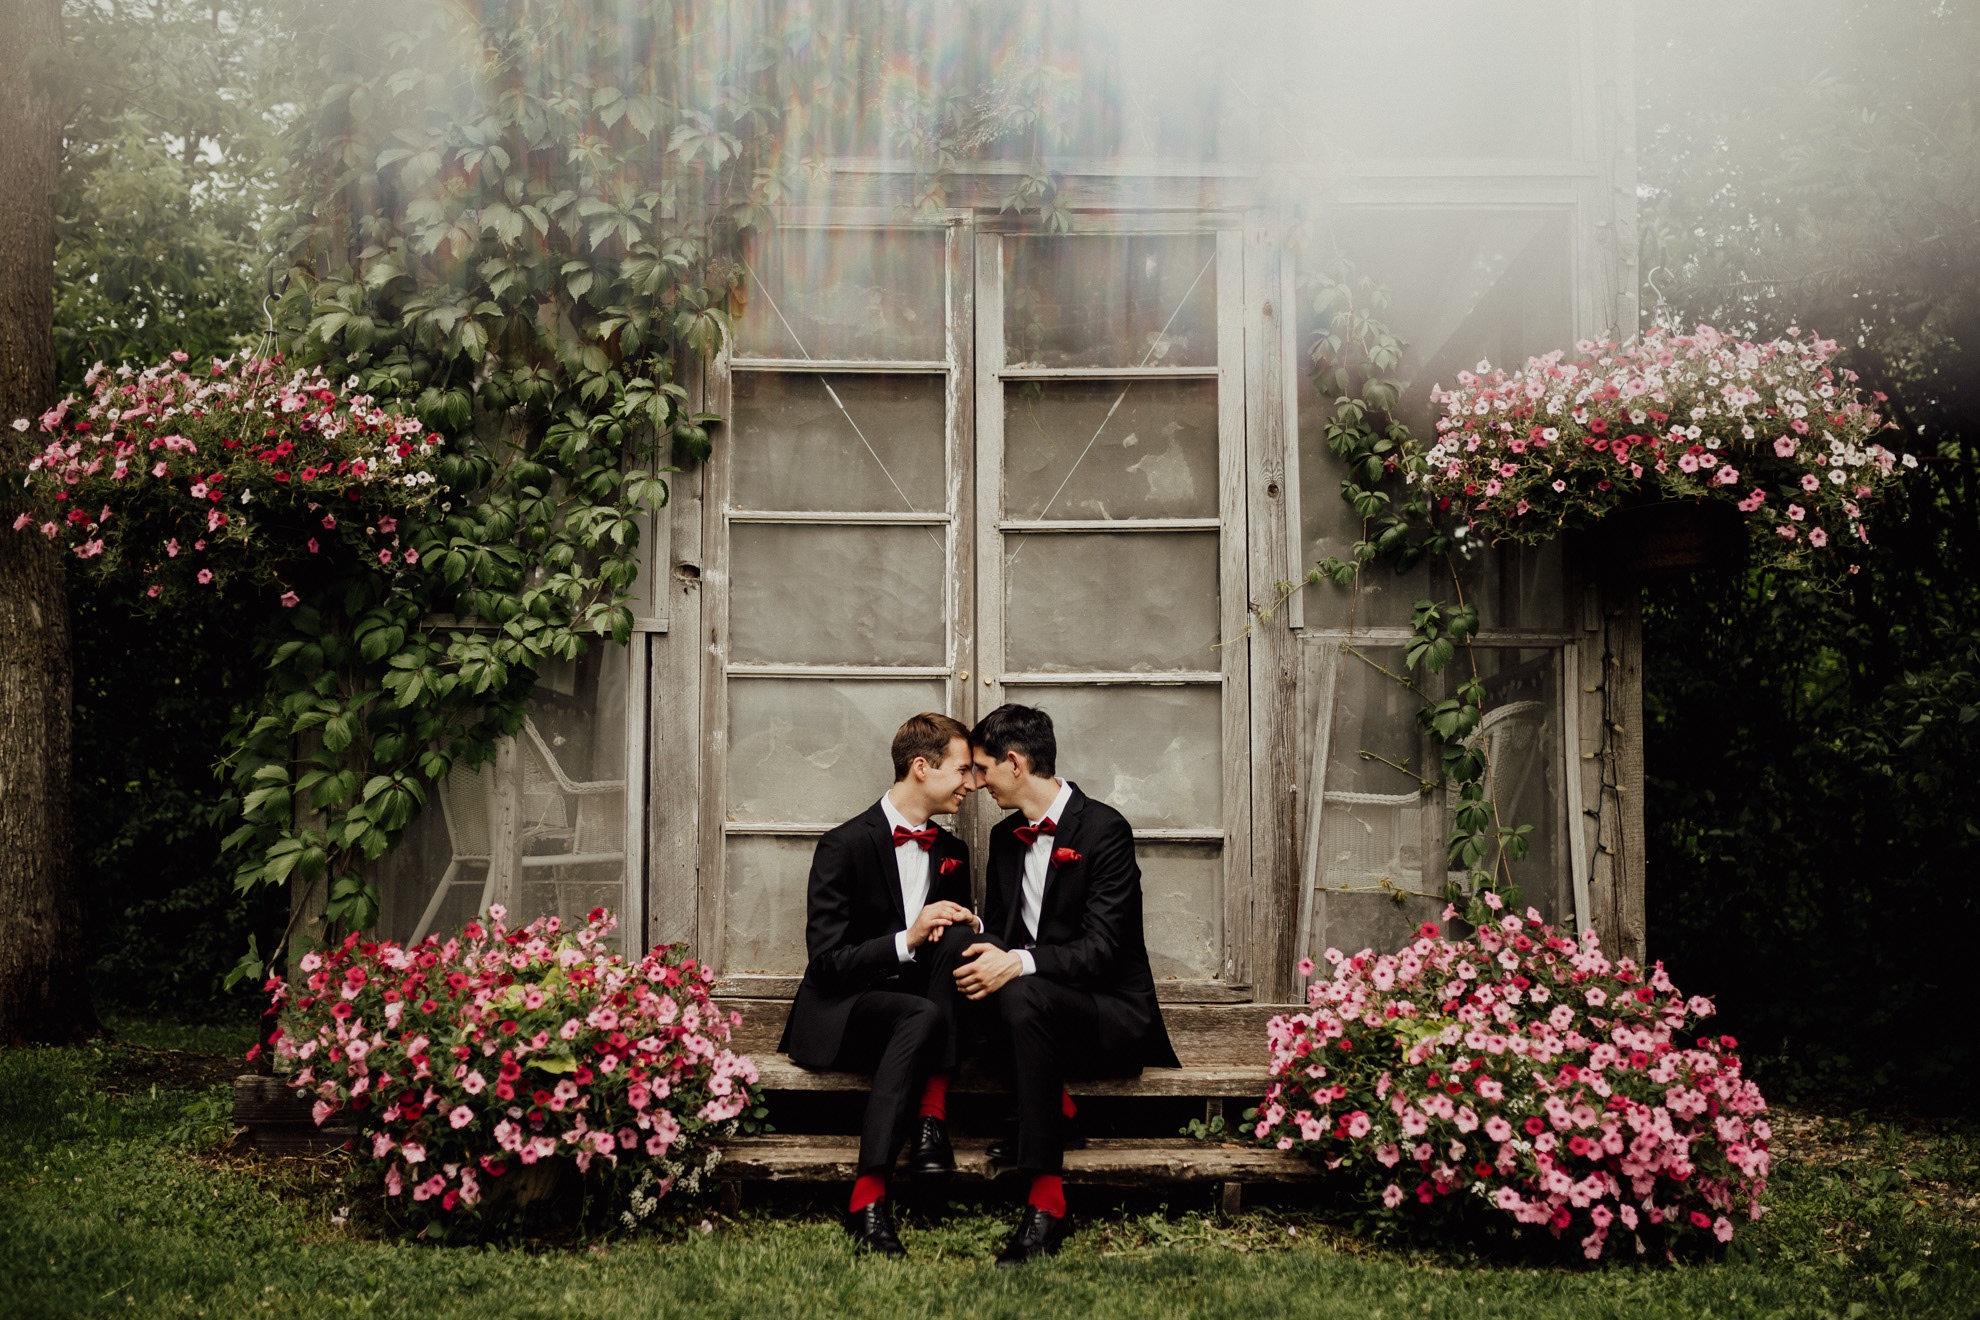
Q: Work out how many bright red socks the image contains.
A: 4